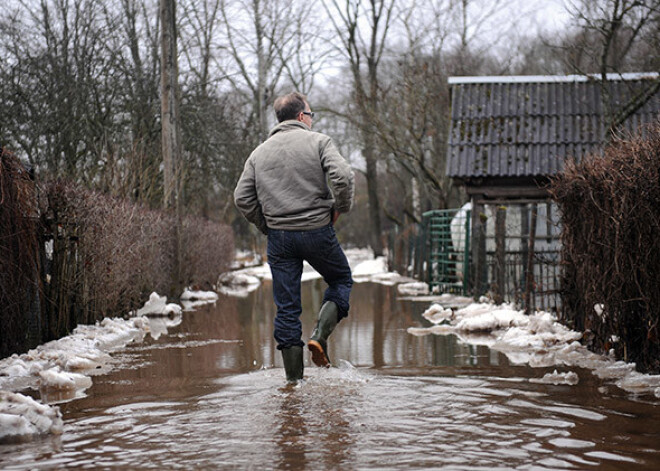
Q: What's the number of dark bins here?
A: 0